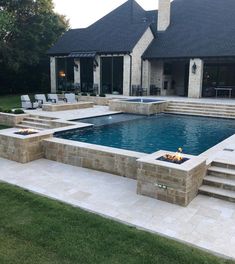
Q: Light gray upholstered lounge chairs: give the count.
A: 4